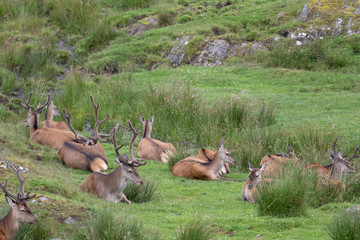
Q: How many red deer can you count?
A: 12